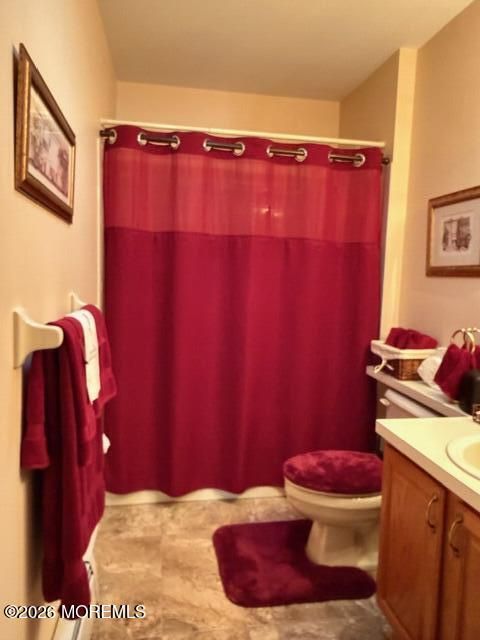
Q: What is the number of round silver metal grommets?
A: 9